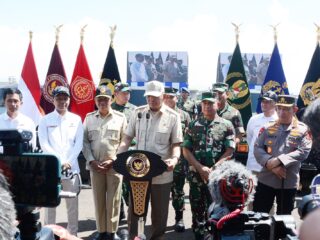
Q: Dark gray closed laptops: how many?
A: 0